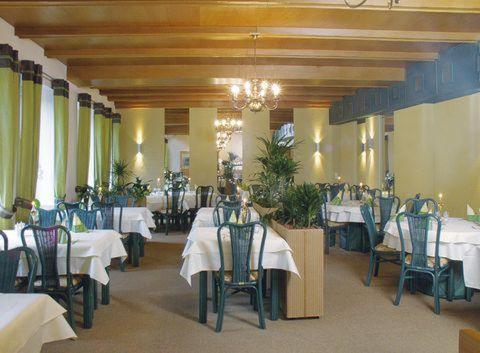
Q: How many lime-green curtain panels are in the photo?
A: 7